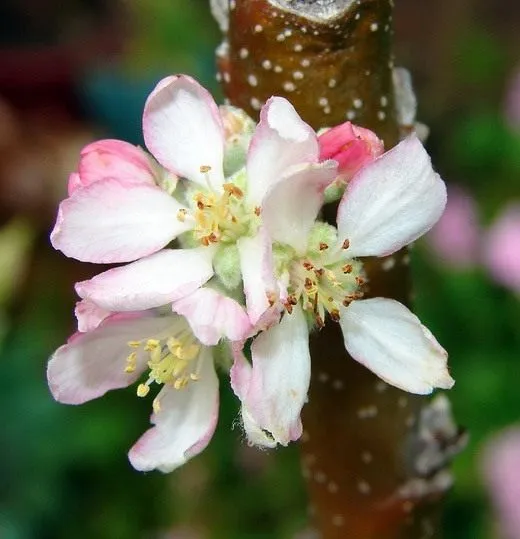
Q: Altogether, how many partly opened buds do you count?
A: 2